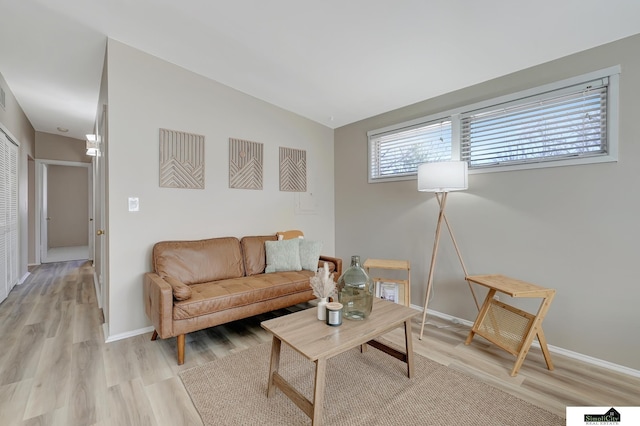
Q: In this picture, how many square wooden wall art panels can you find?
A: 3